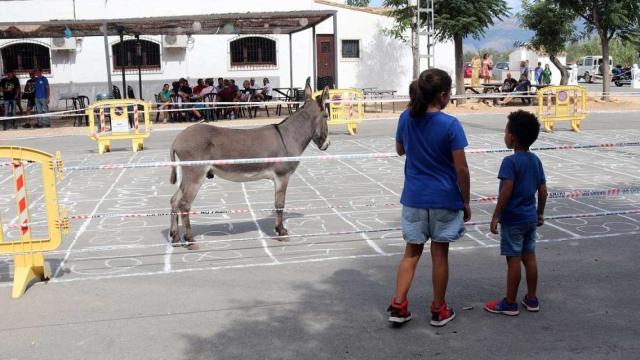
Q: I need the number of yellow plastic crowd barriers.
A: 4